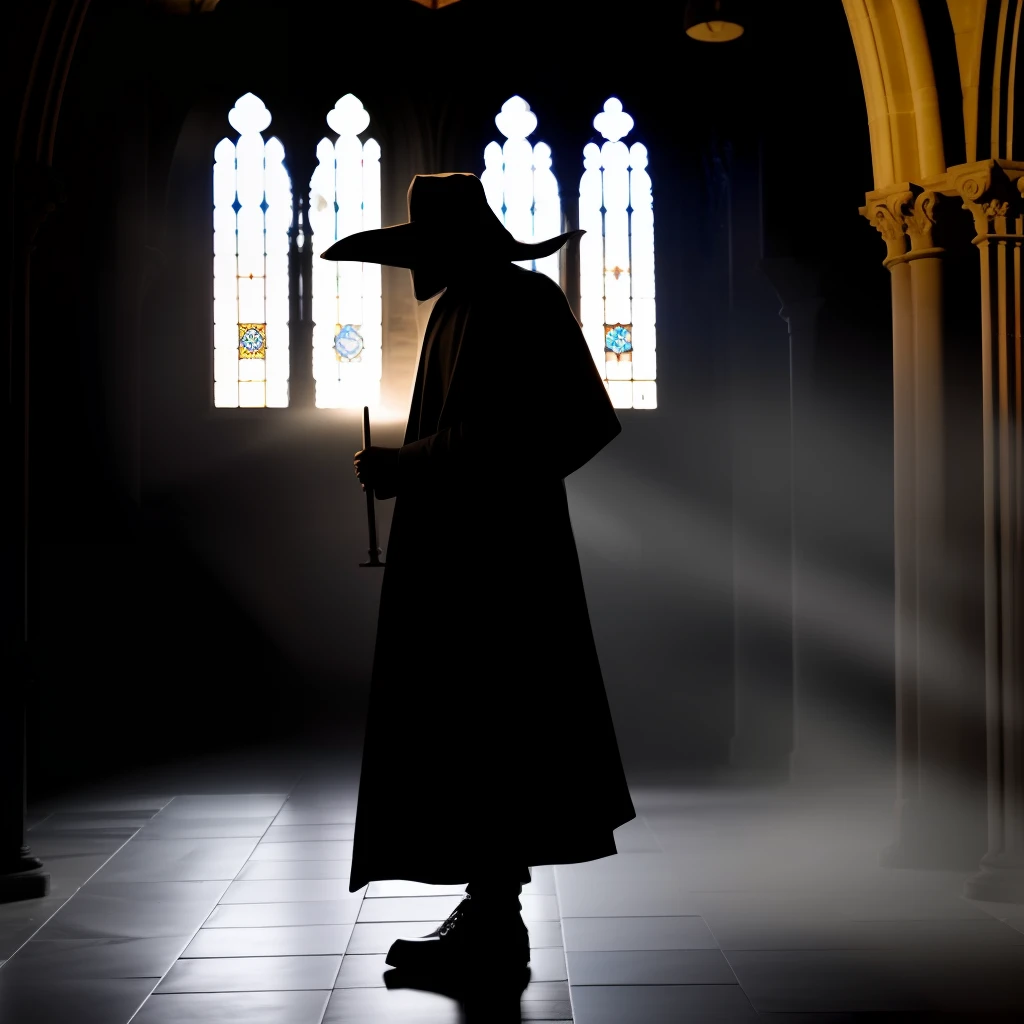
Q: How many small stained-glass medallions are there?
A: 3